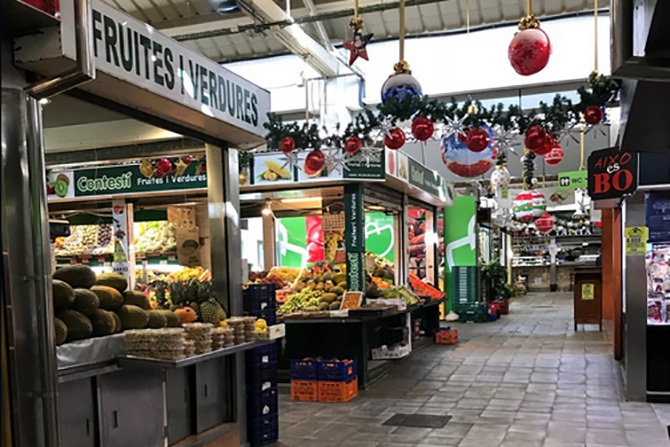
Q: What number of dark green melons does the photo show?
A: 13